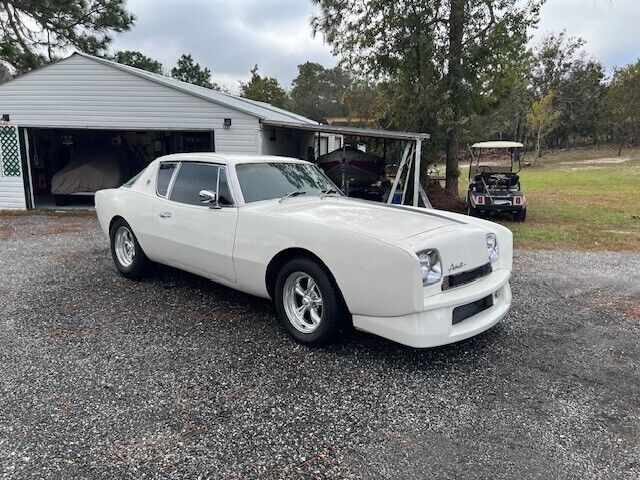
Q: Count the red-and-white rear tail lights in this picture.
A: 2